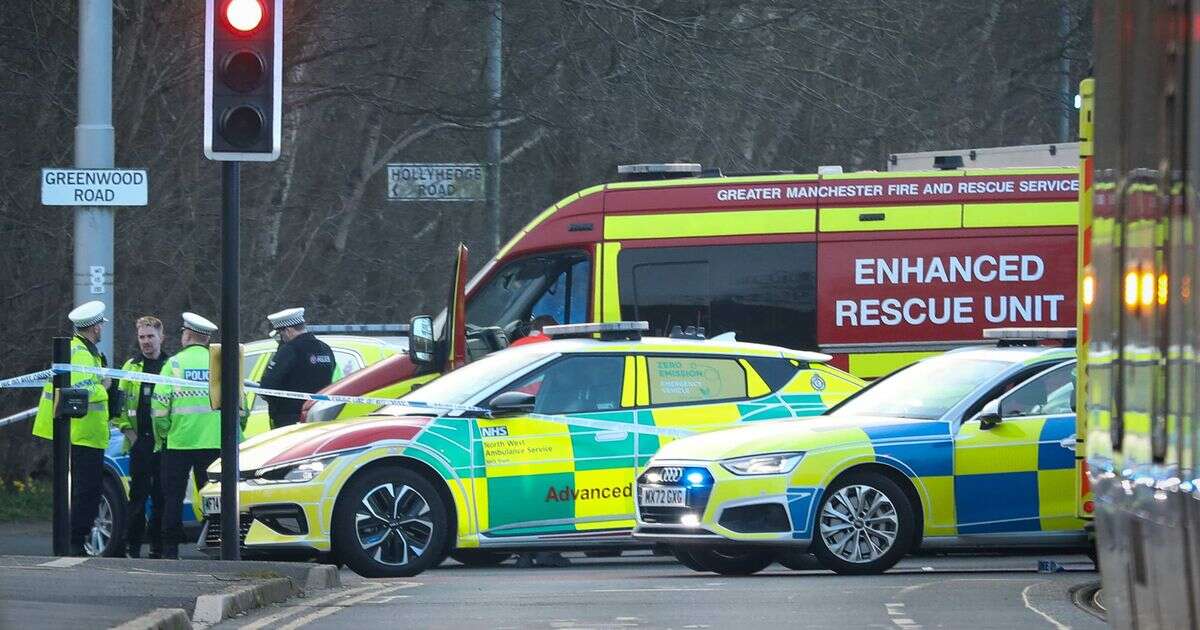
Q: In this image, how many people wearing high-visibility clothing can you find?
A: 3